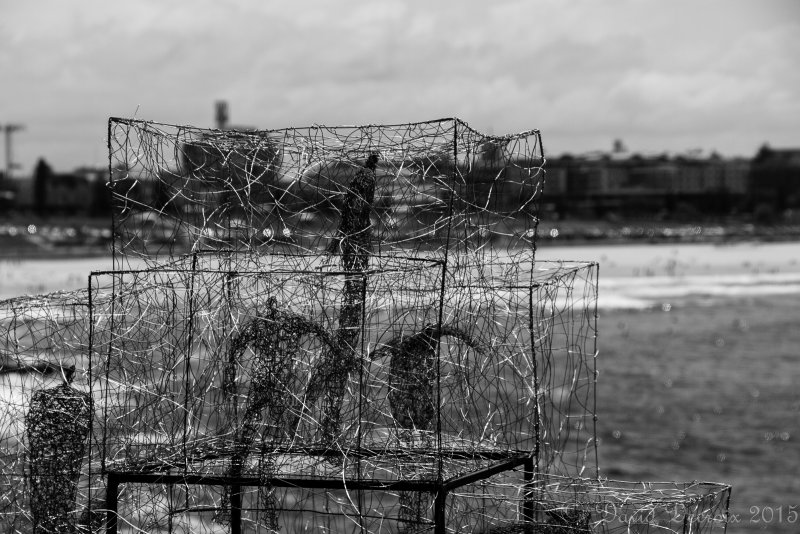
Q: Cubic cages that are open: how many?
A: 0